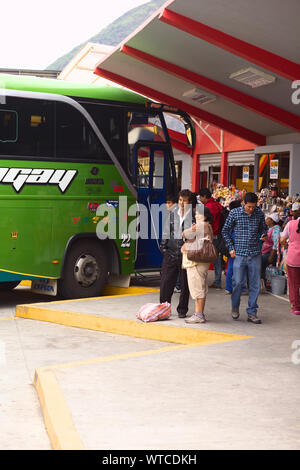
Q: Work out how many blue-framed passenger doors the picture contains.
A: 1